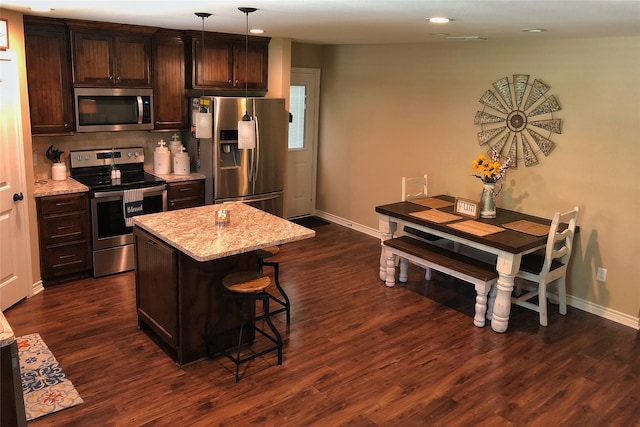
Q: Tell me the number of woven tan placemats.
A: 4